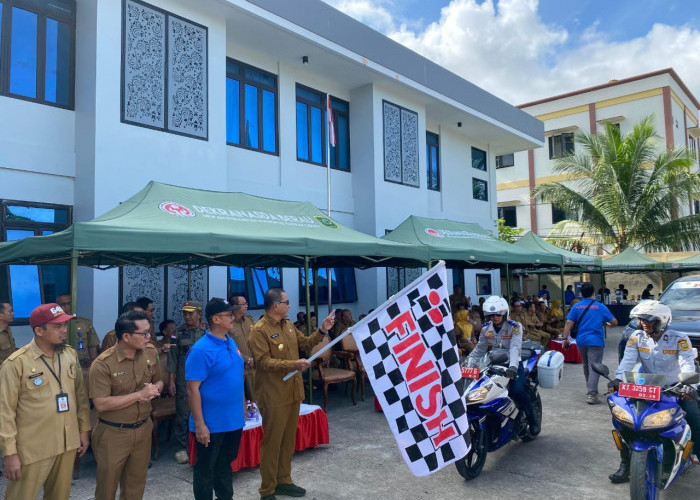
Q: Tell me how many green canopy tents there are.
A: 5